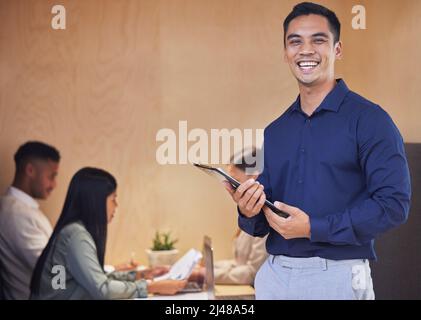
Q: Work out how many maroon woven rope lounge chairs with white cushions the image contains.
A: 0